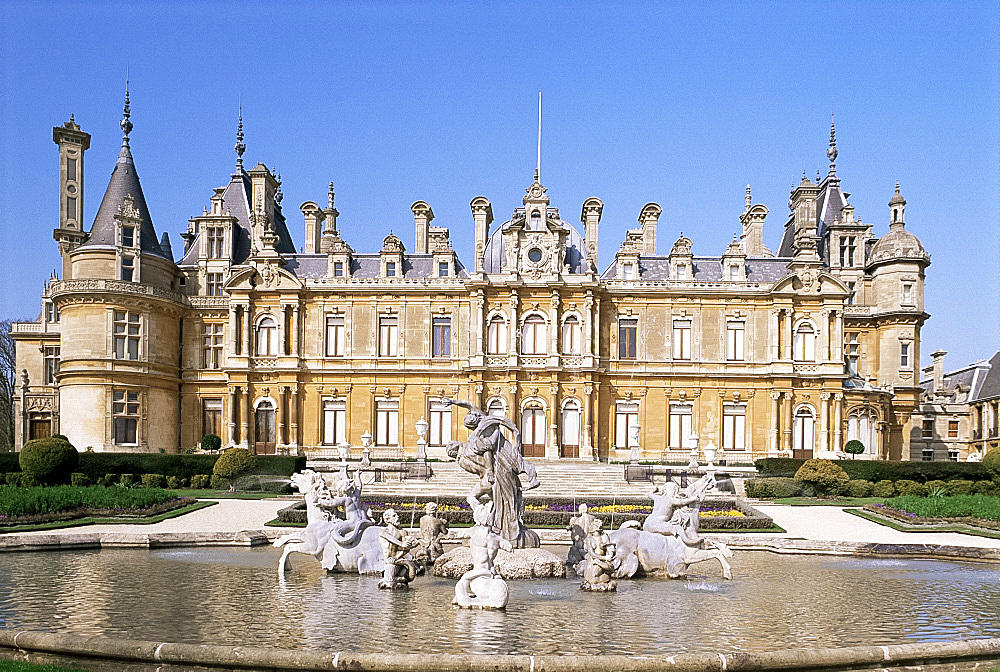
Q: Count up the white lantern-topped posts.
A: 6